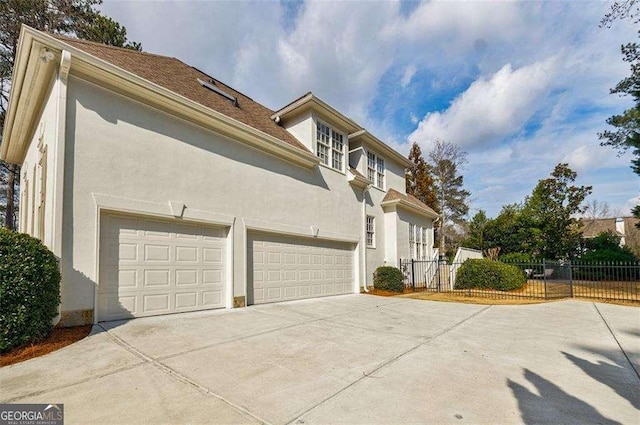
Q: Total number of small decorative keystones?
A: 2